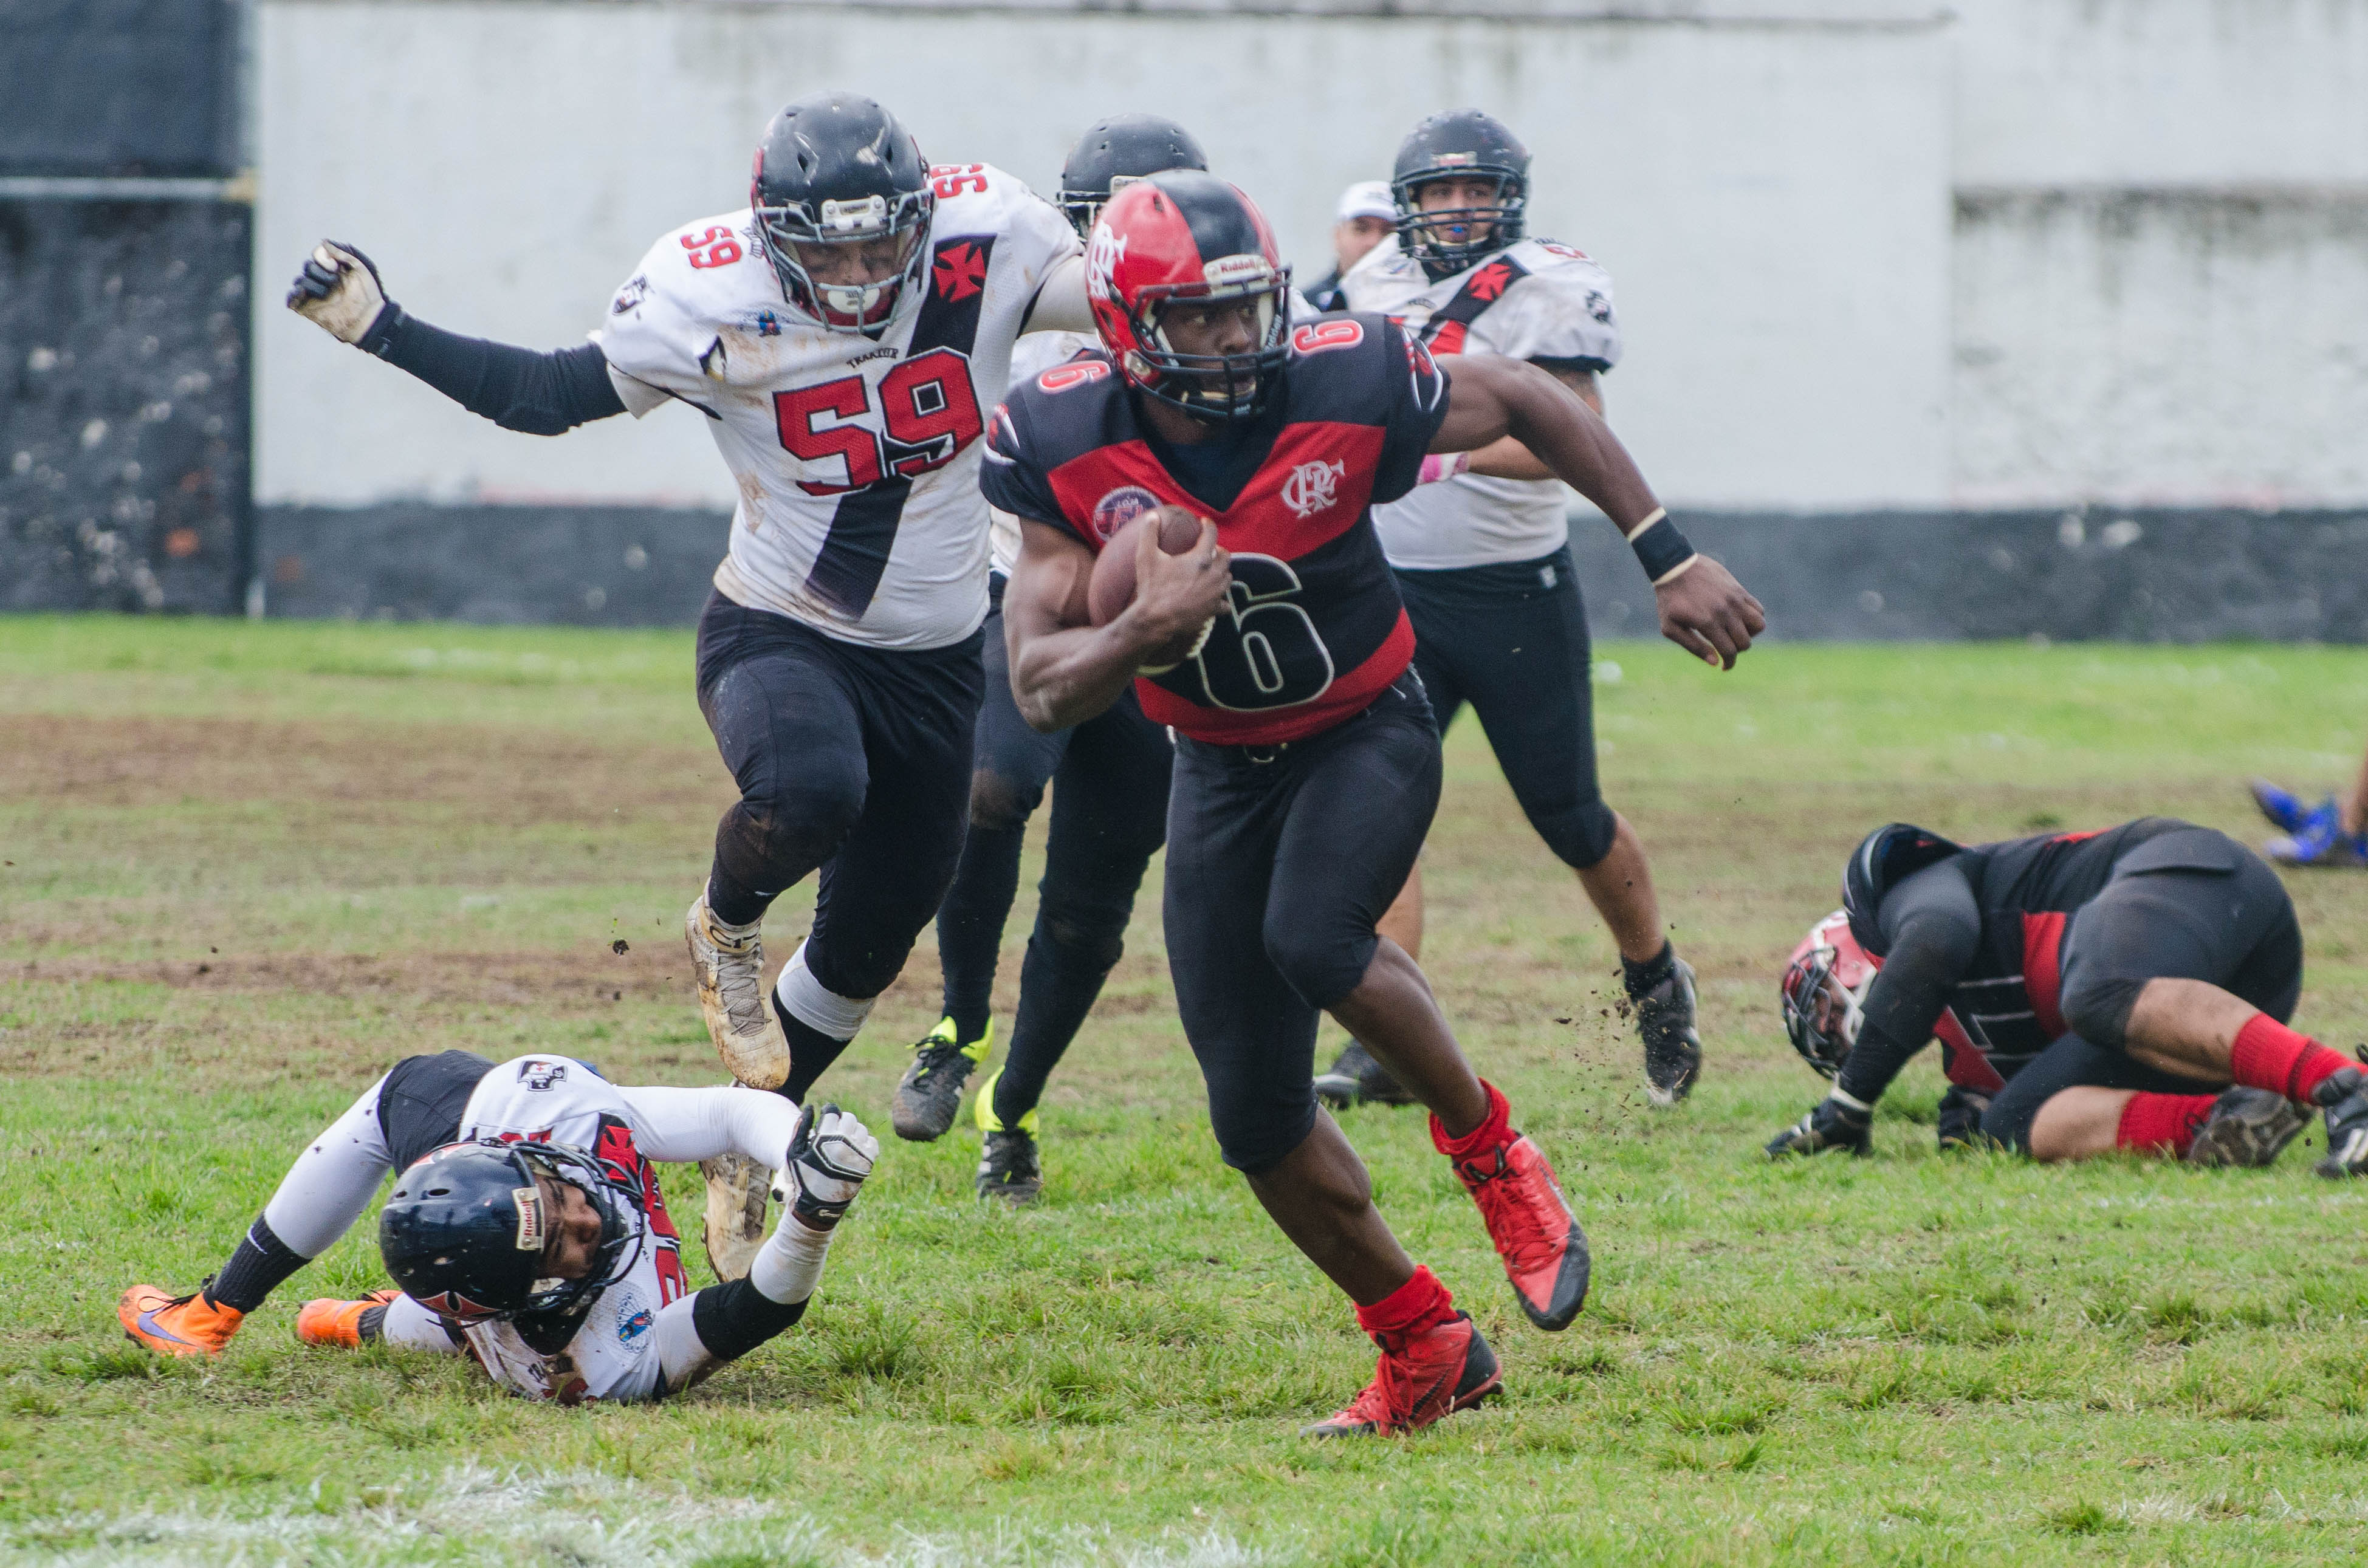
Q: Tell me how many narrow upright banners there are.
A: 0